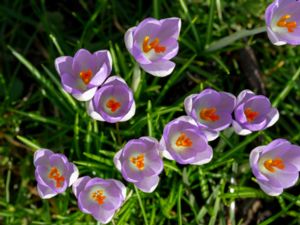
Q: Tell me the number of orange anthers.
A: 11